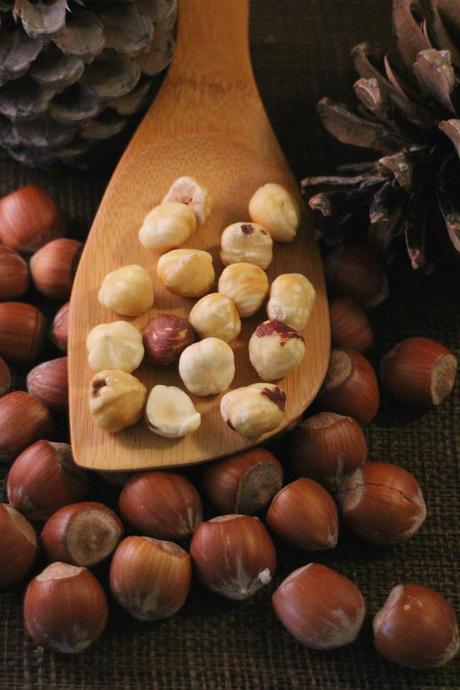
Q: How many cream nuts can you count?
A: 15